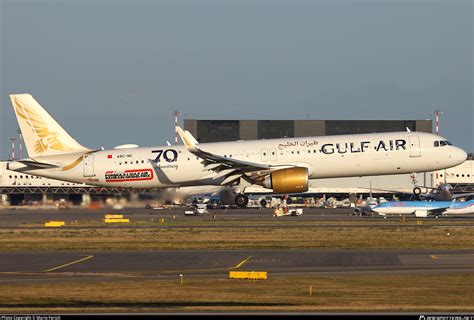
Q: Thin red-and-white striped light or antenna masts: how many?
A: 4